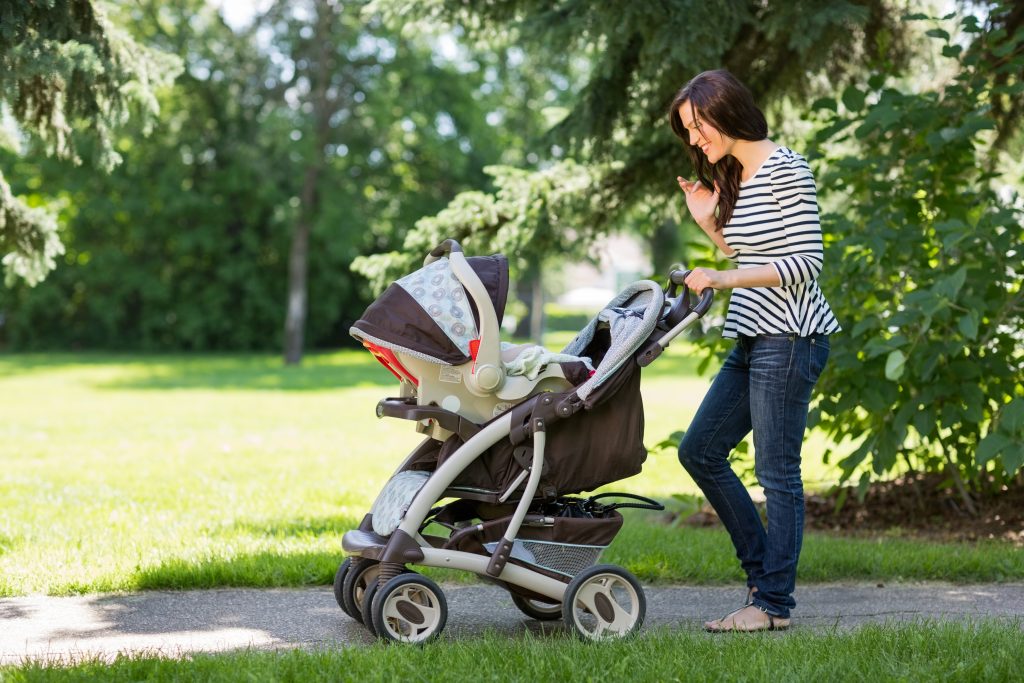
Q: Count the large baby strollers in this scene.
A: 1